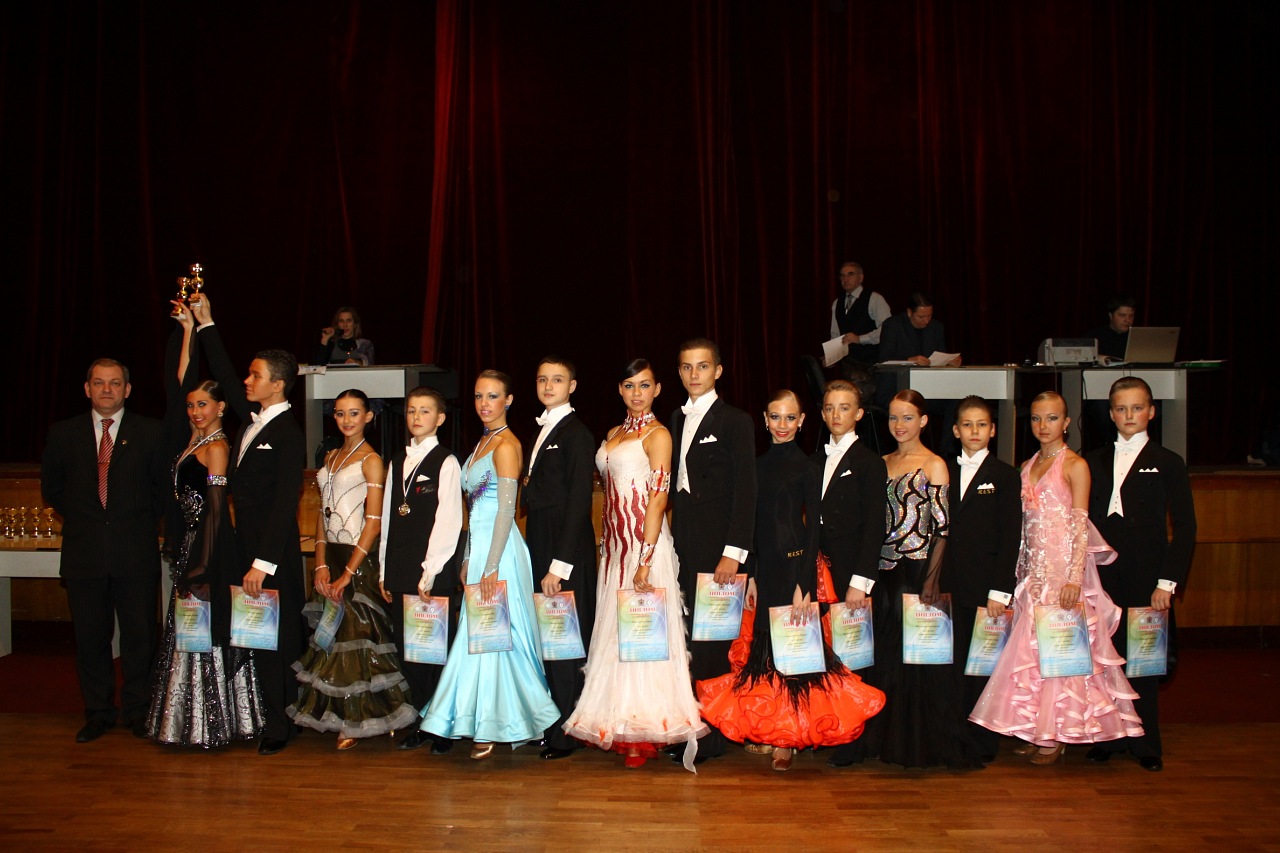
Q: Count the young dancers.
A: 14